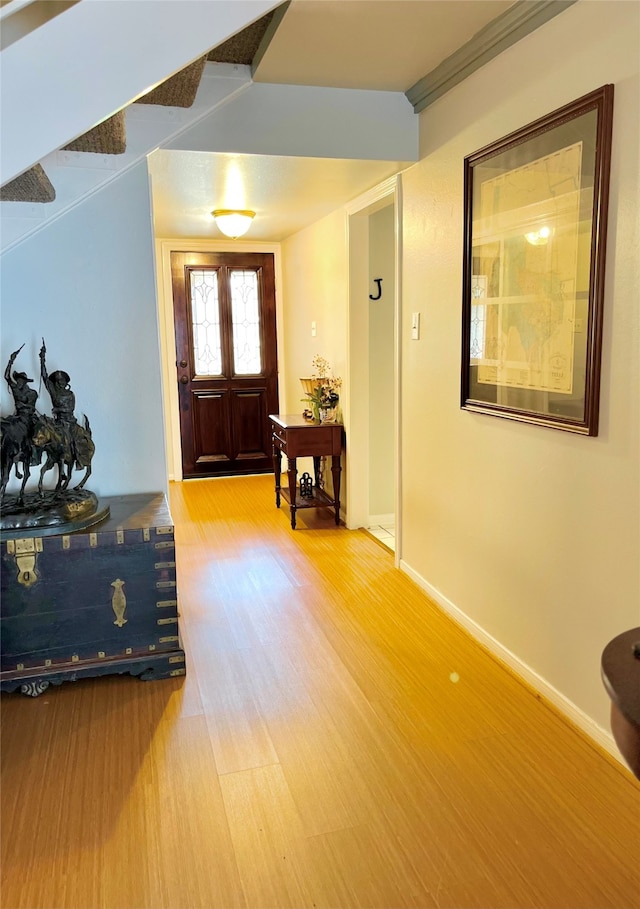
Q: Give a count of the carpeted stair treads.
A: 4